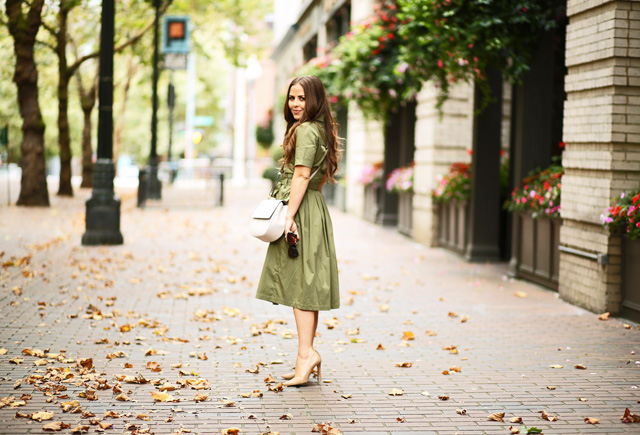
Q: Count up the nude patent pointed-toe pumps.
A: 2